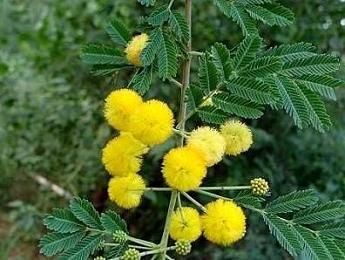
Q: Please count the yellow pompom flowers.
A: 10